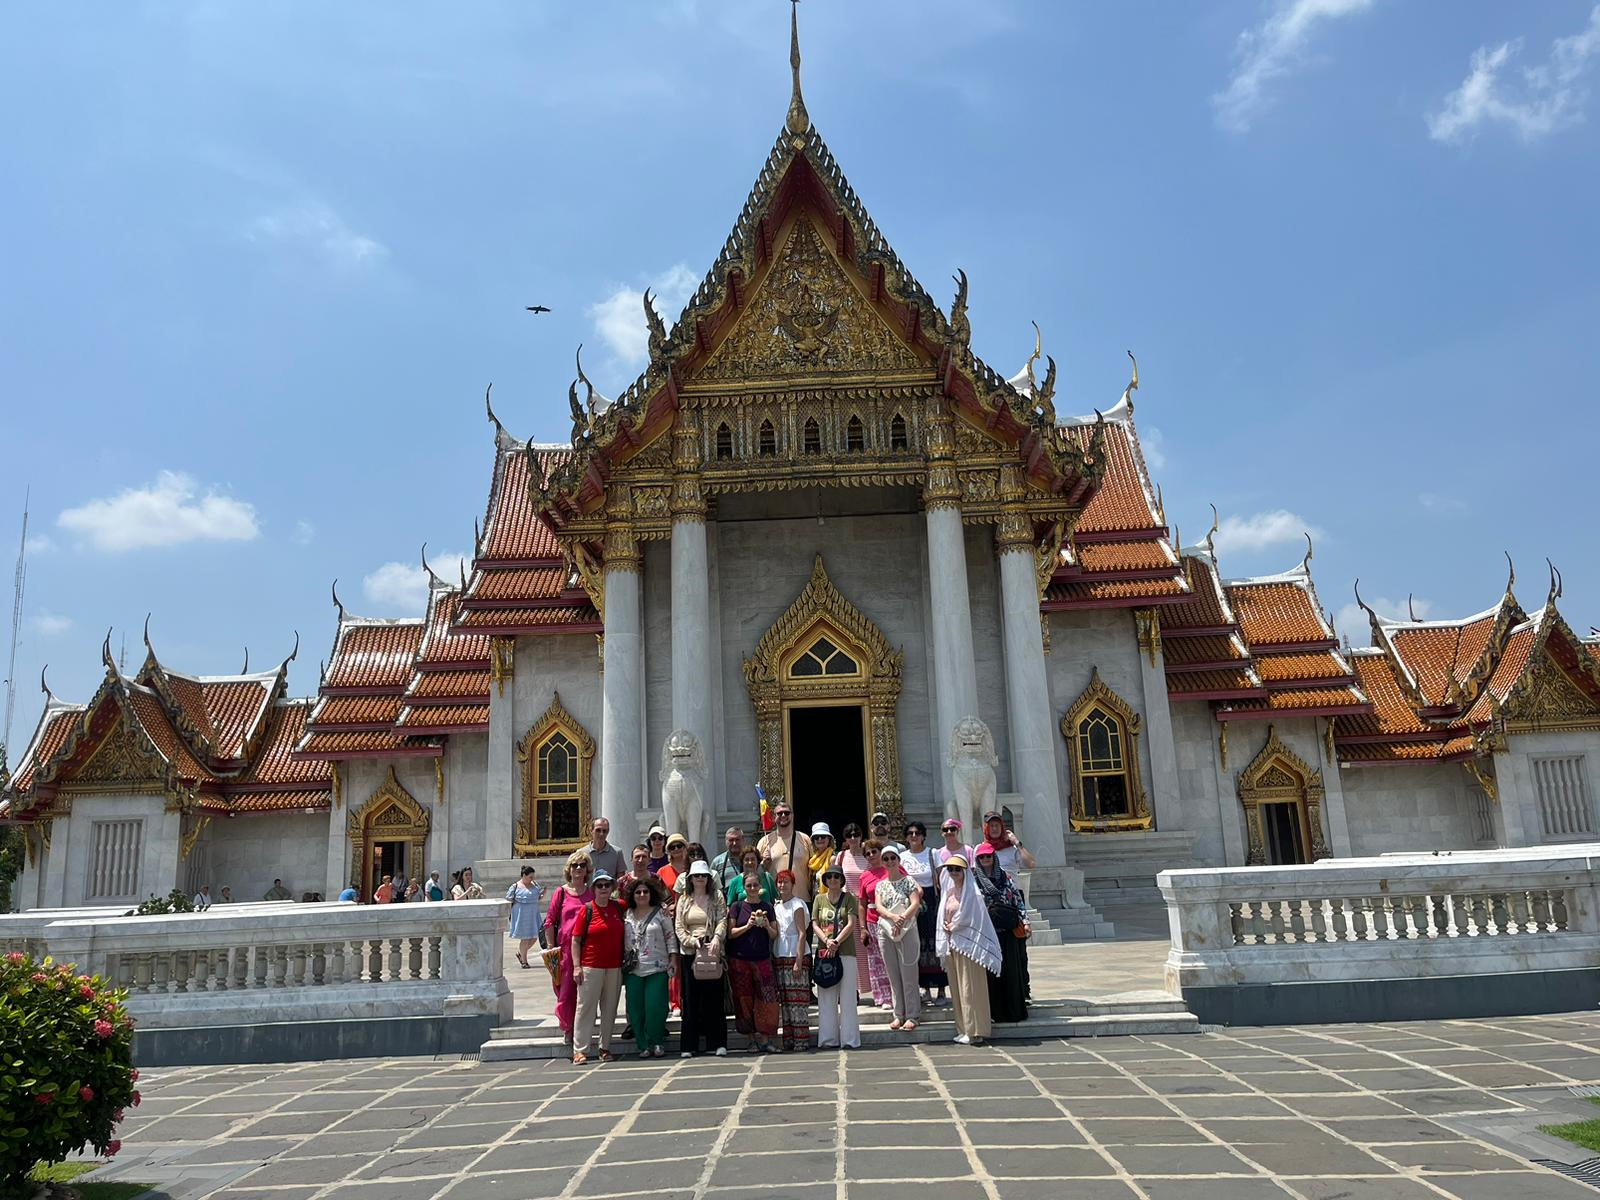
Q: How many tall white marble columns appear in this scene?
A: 4